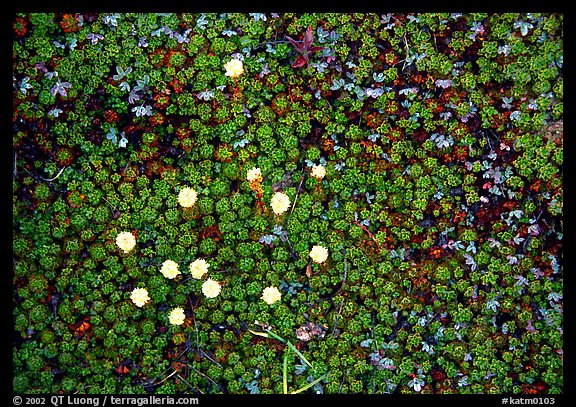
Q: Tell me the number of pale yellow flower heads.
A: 13